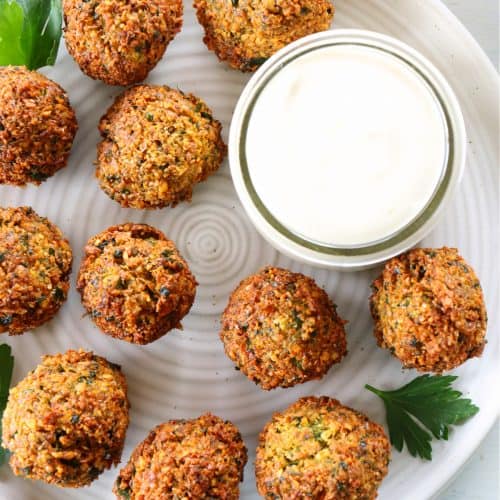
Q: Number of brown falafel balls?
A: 11